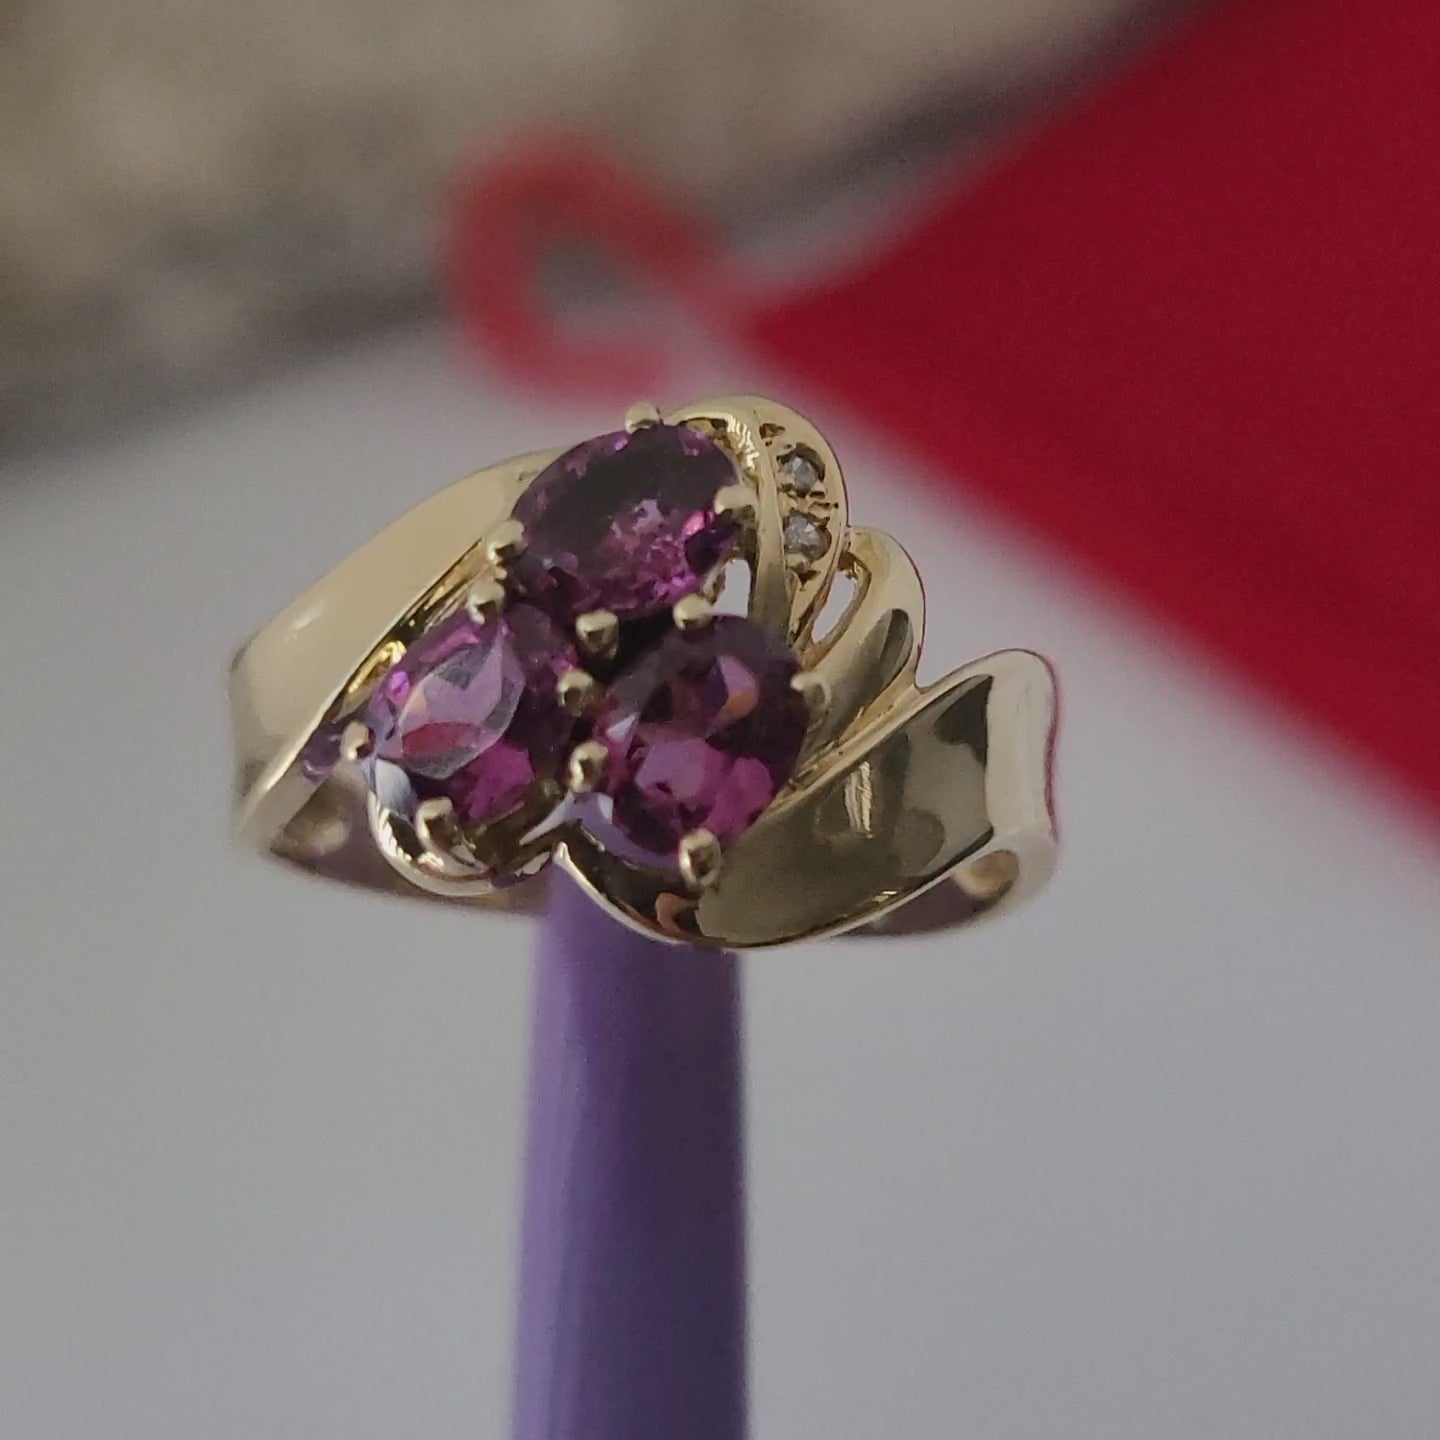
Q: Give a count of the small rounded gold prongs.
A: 12